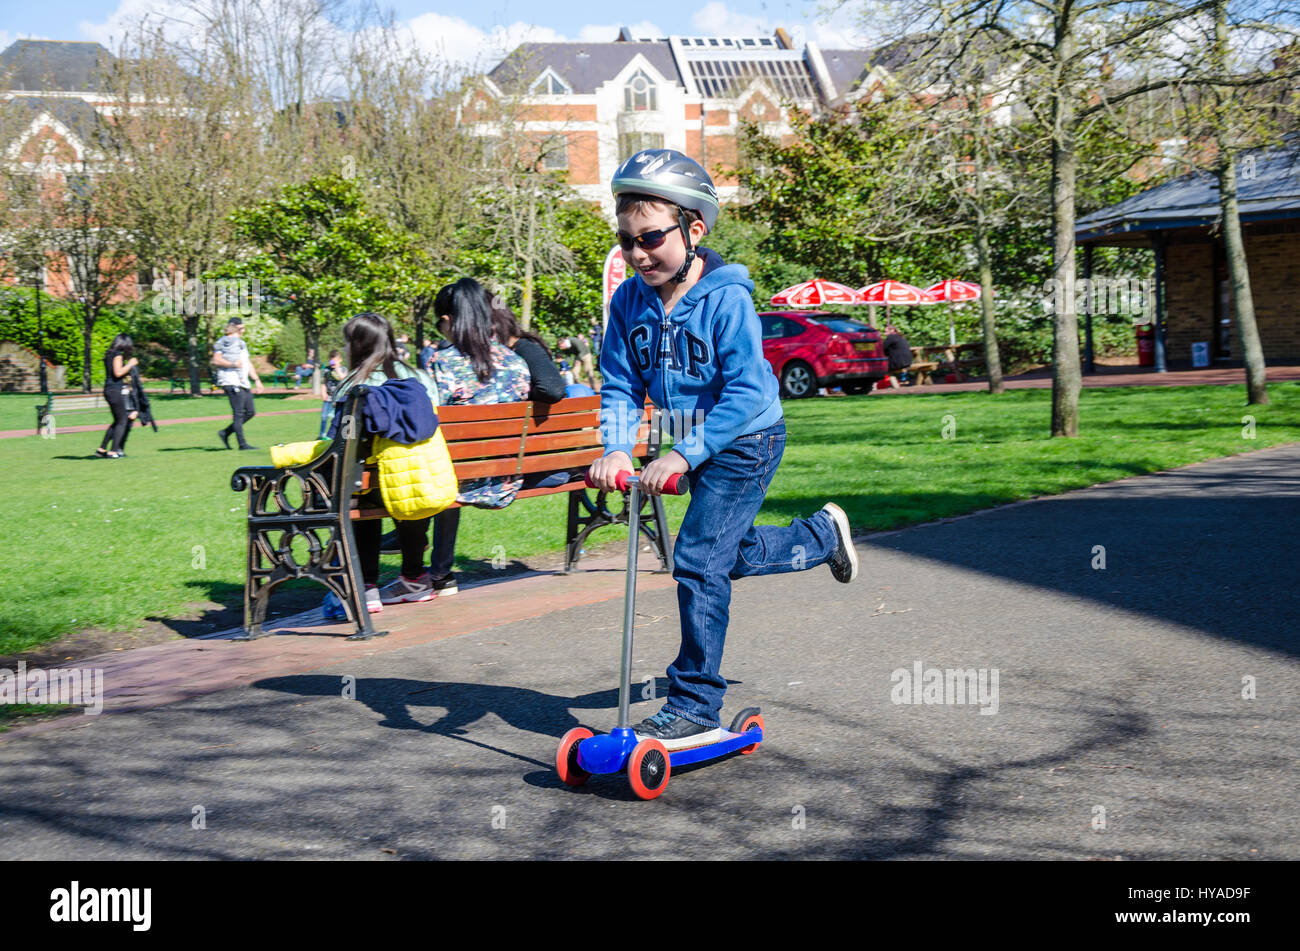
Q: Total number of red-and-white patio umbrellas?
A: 3